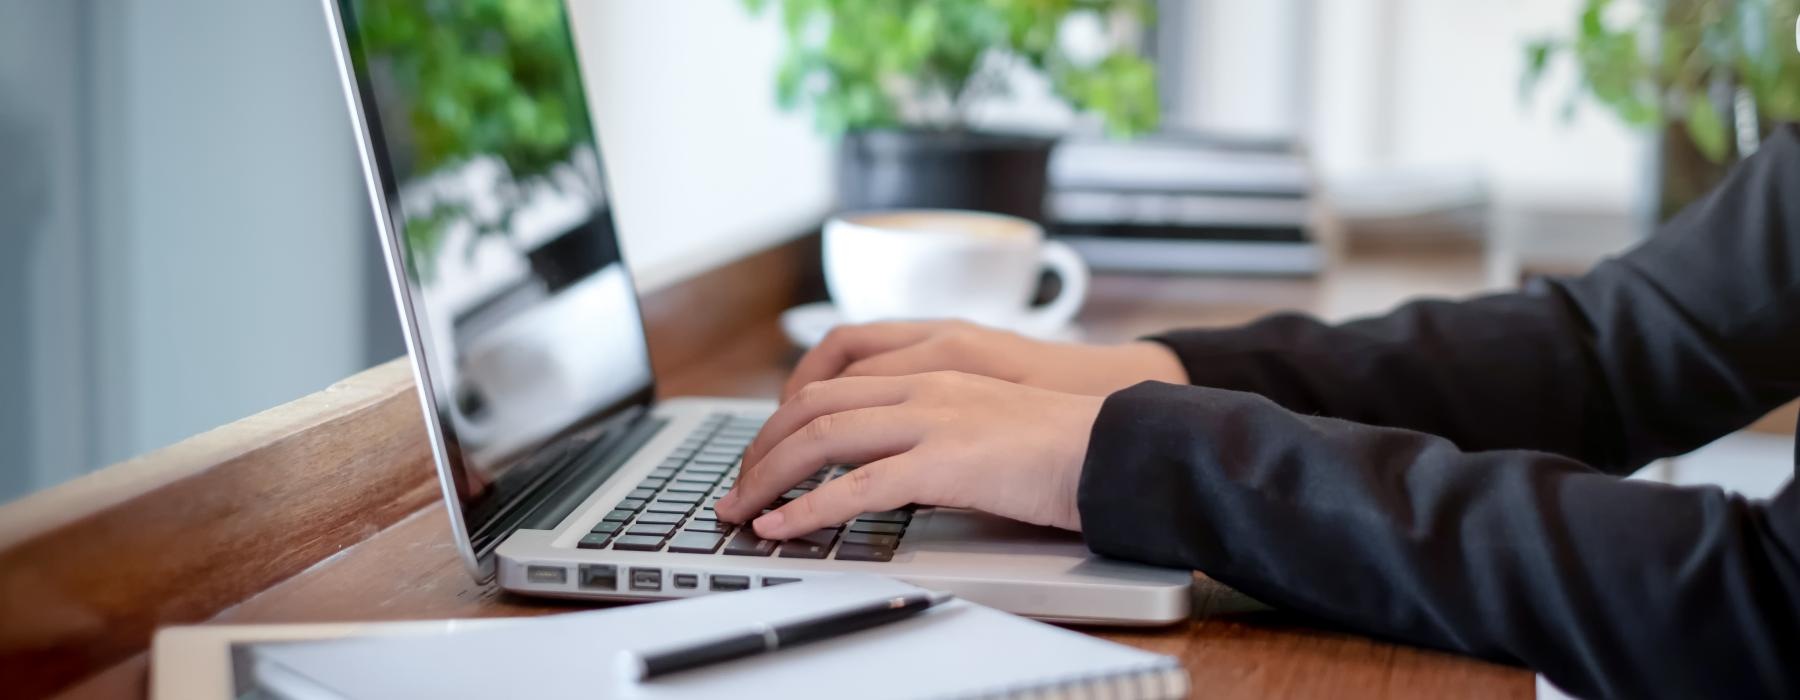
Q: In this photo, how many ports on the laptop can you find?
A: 6